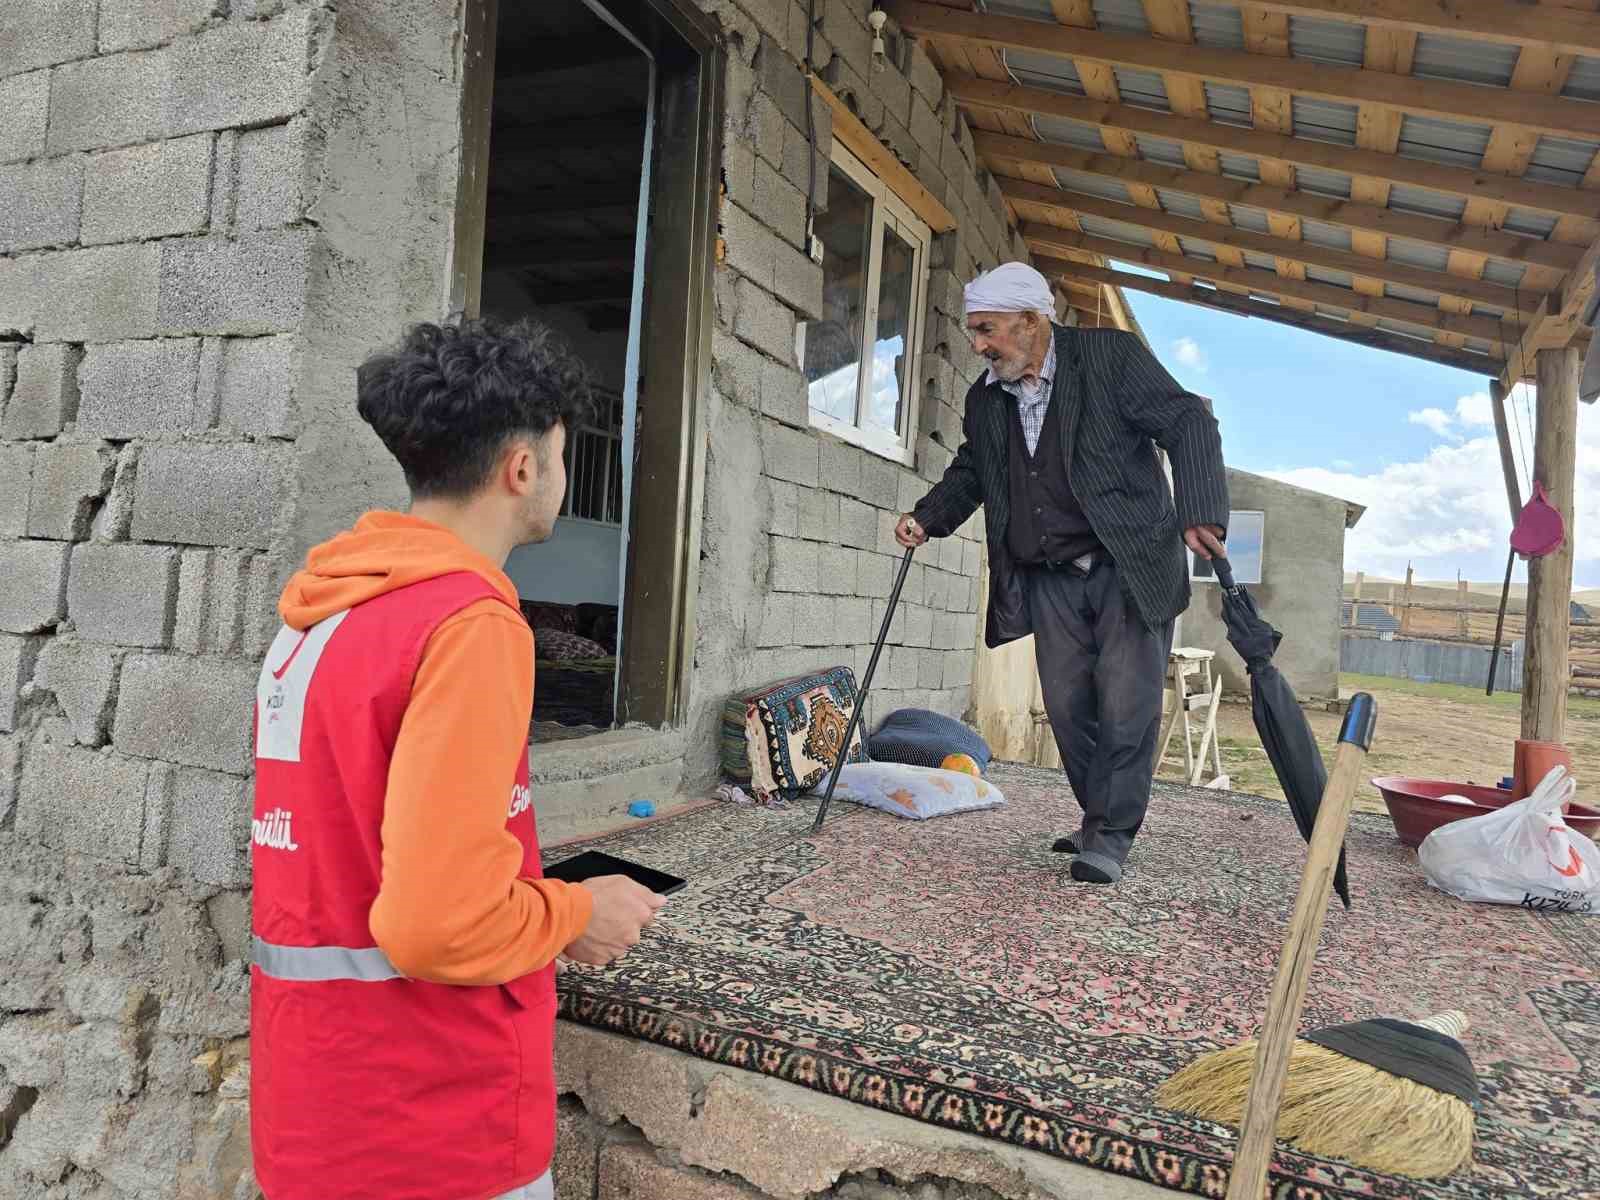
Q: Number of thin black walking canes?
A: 1